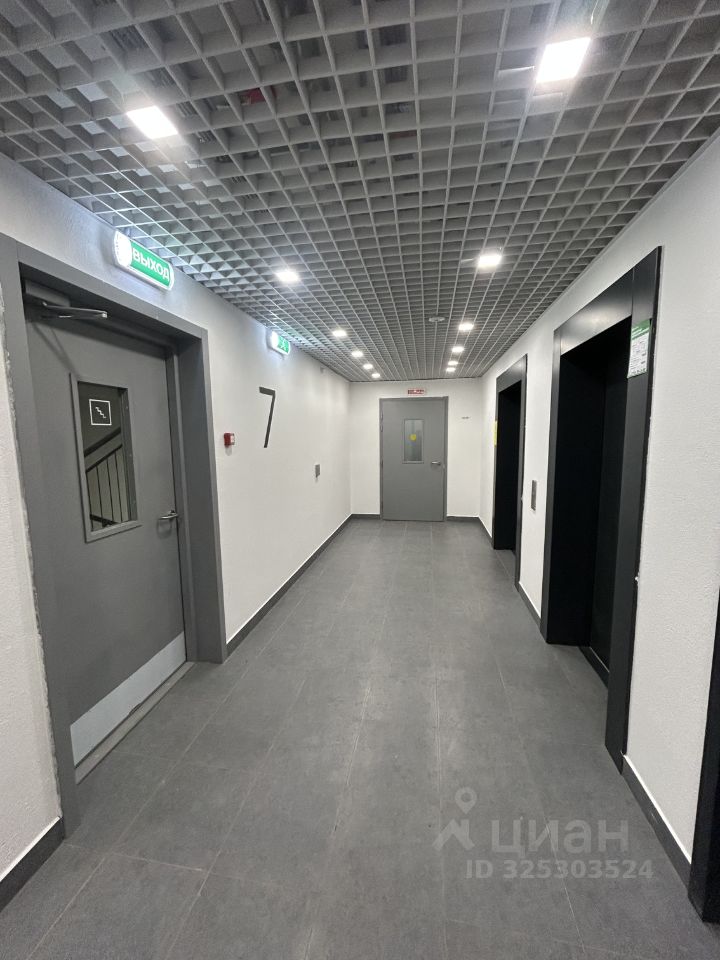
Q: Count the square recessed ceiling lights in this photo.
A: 12